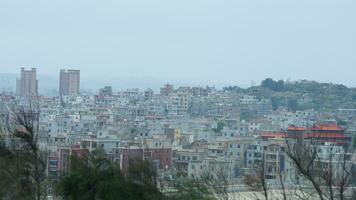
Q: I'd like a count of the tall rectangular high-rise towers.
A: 2